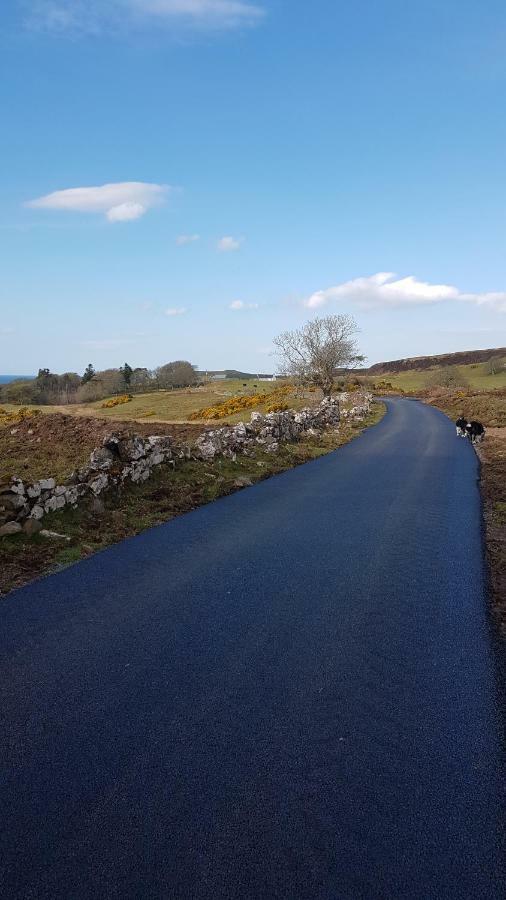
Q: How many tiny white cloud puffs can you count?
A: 4